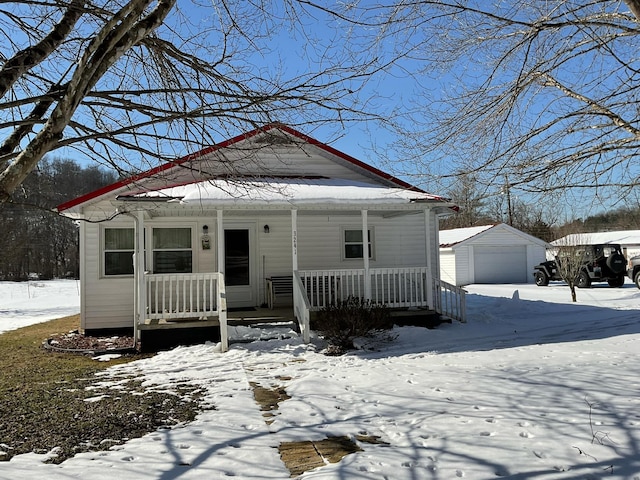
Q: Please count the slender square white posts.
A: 5